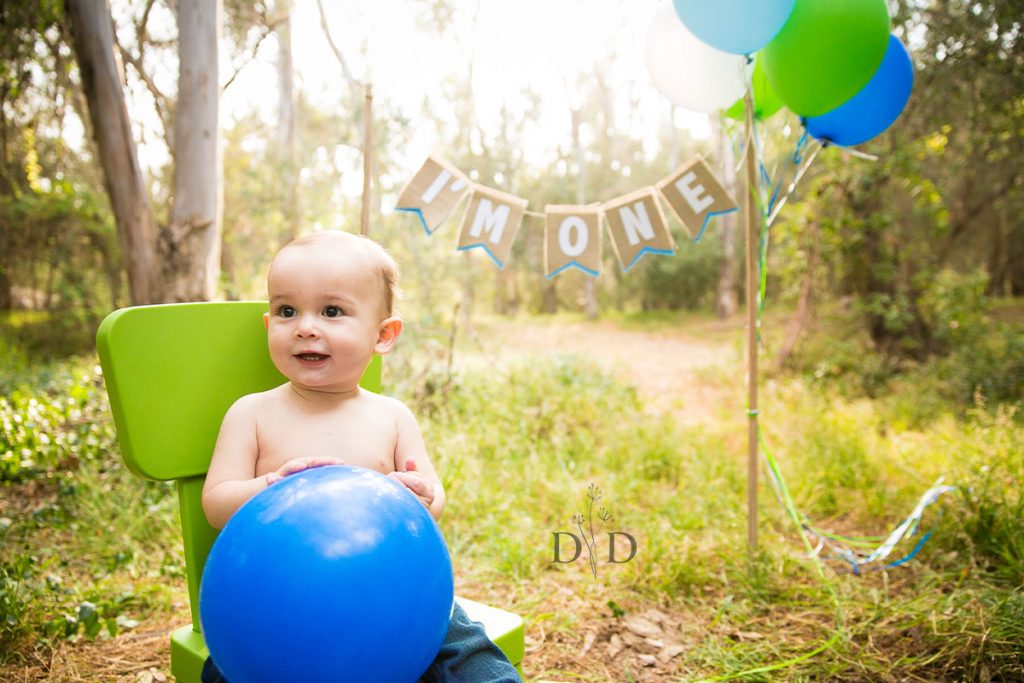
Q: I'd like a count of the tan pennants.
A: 5